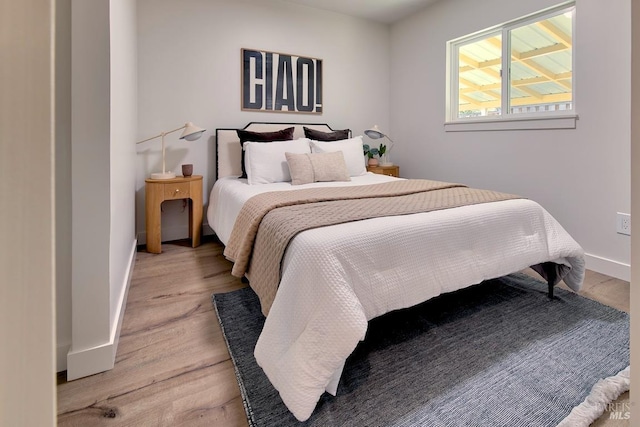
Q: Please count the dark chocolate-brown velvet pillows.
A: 2